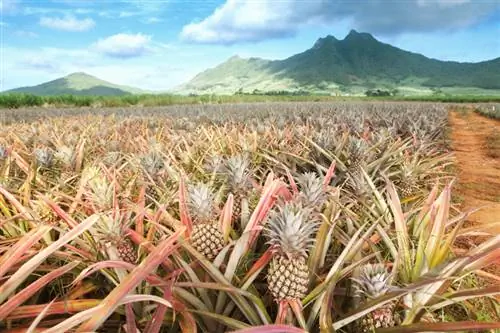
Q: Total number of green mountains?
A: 2